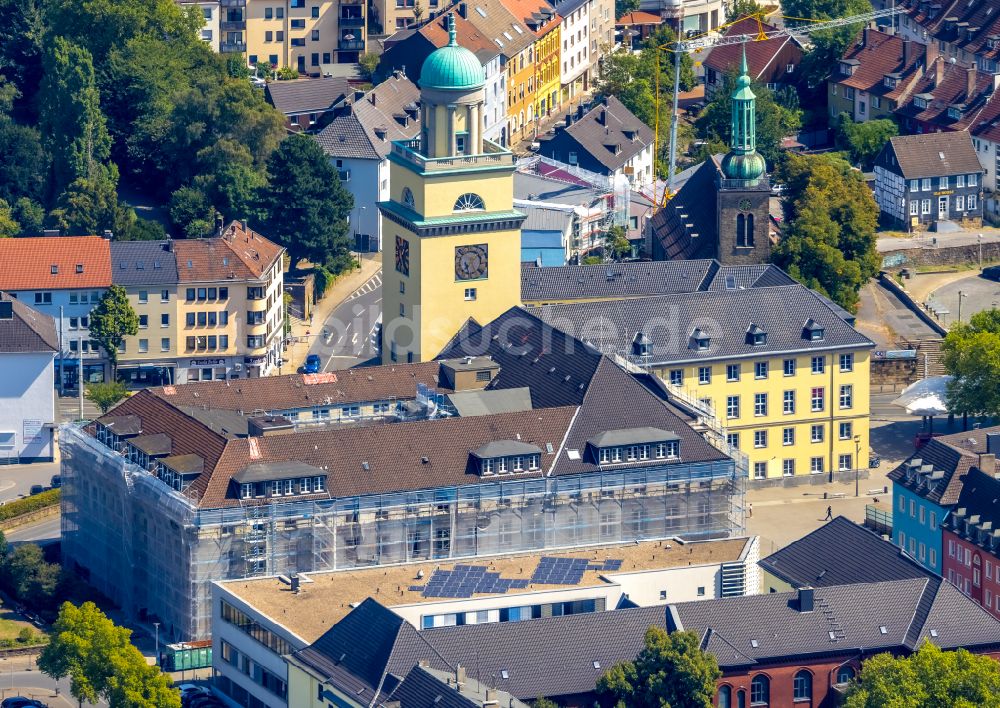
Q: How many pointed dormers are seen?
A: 4